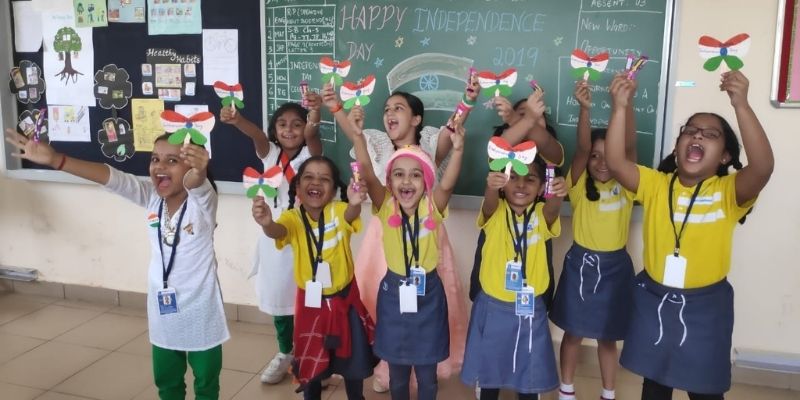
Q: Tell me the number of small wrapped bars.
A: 9